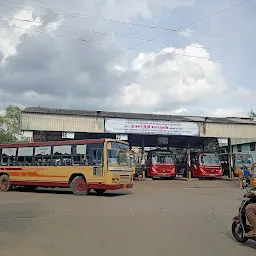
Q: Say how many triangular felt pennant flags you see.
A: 0